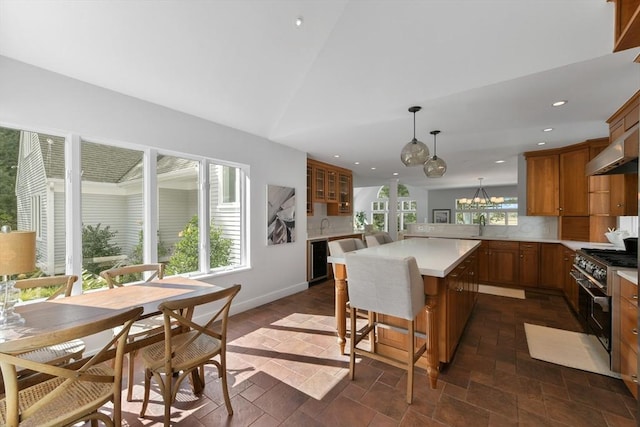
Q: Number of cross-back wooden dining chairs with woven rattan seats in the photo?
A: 4